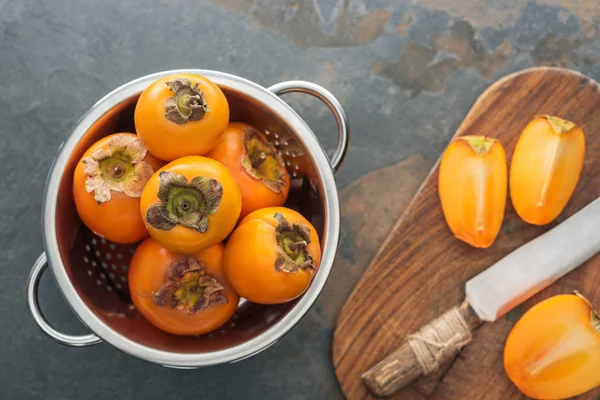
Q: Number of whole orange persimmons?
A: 6